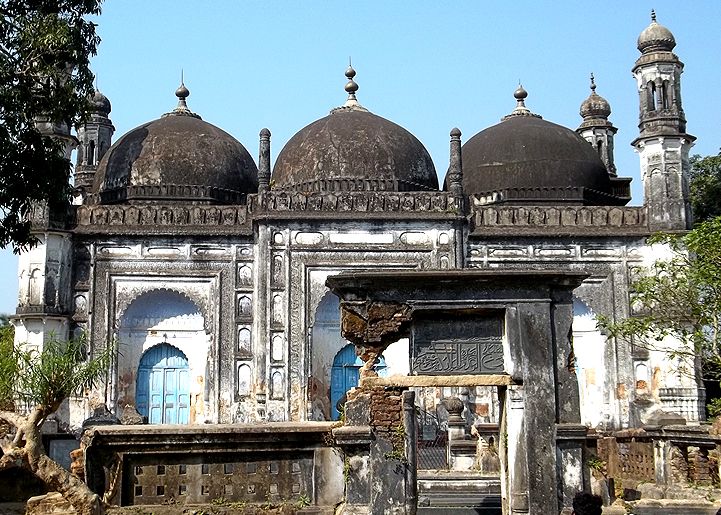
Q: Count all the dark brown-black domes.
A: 3